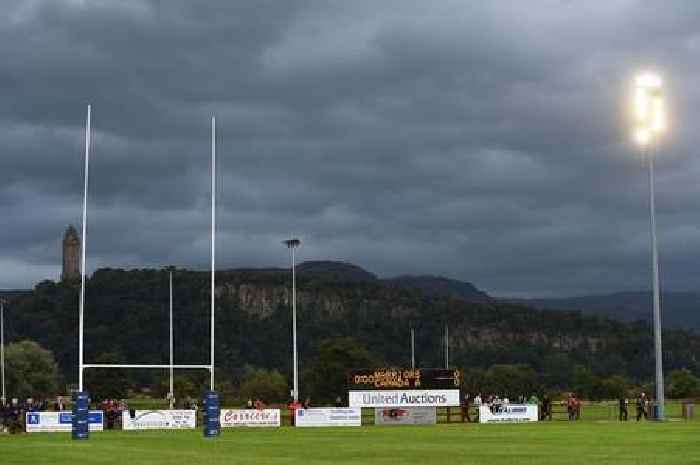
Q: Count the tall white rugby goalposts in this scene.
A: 2